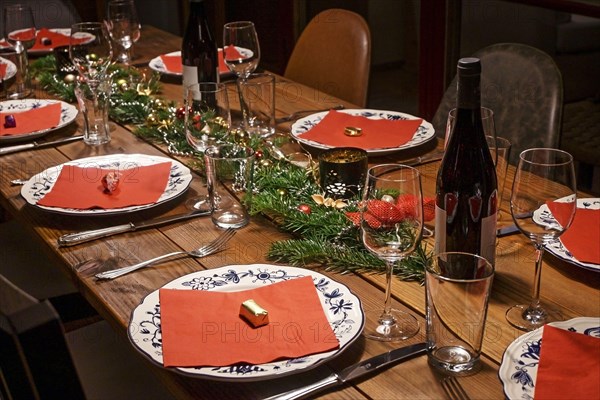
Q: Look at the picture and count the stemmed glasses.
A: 8